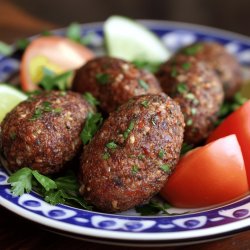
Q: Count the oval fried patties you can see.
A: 5